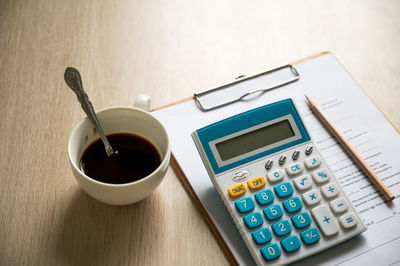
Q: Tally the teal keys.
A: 12